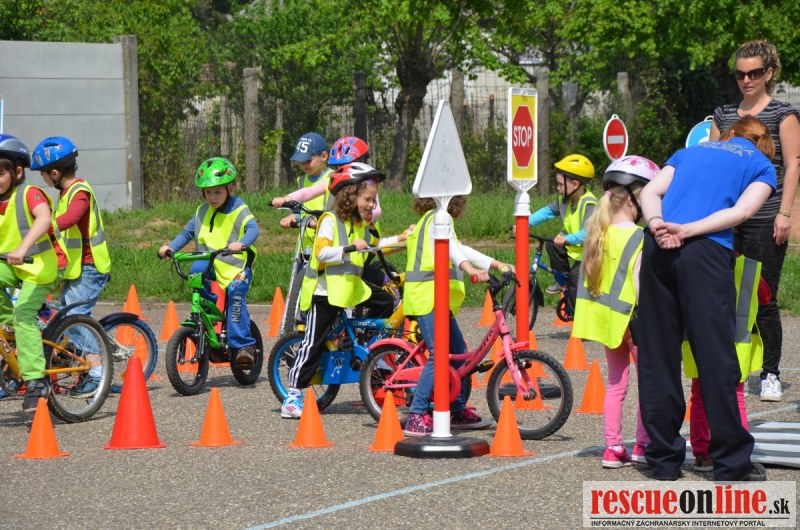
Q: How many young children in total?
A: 10